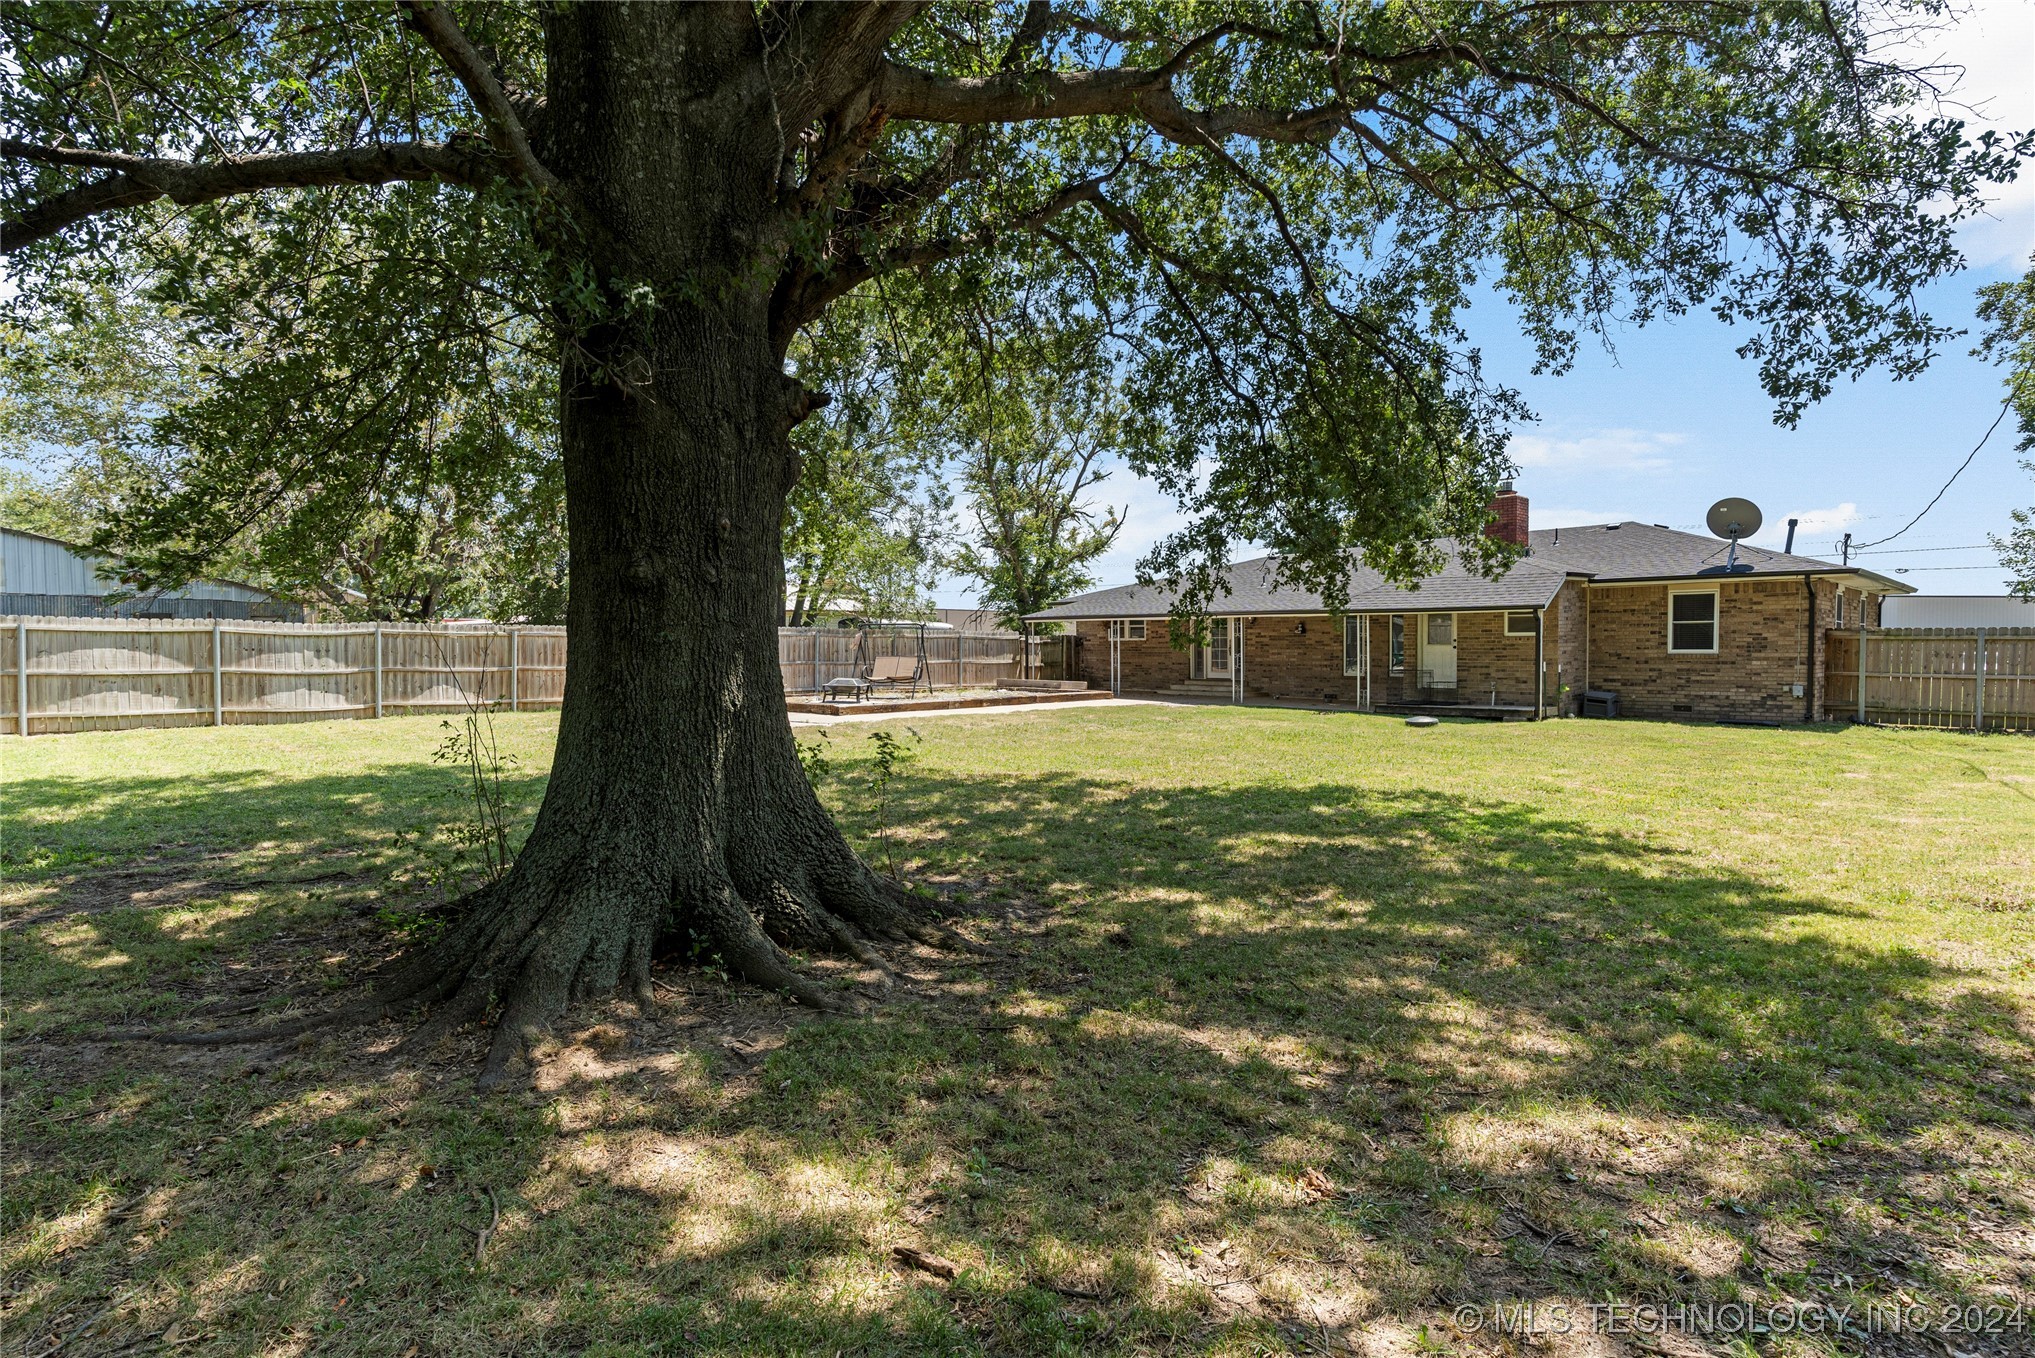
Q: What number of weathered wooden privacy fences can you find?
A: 2